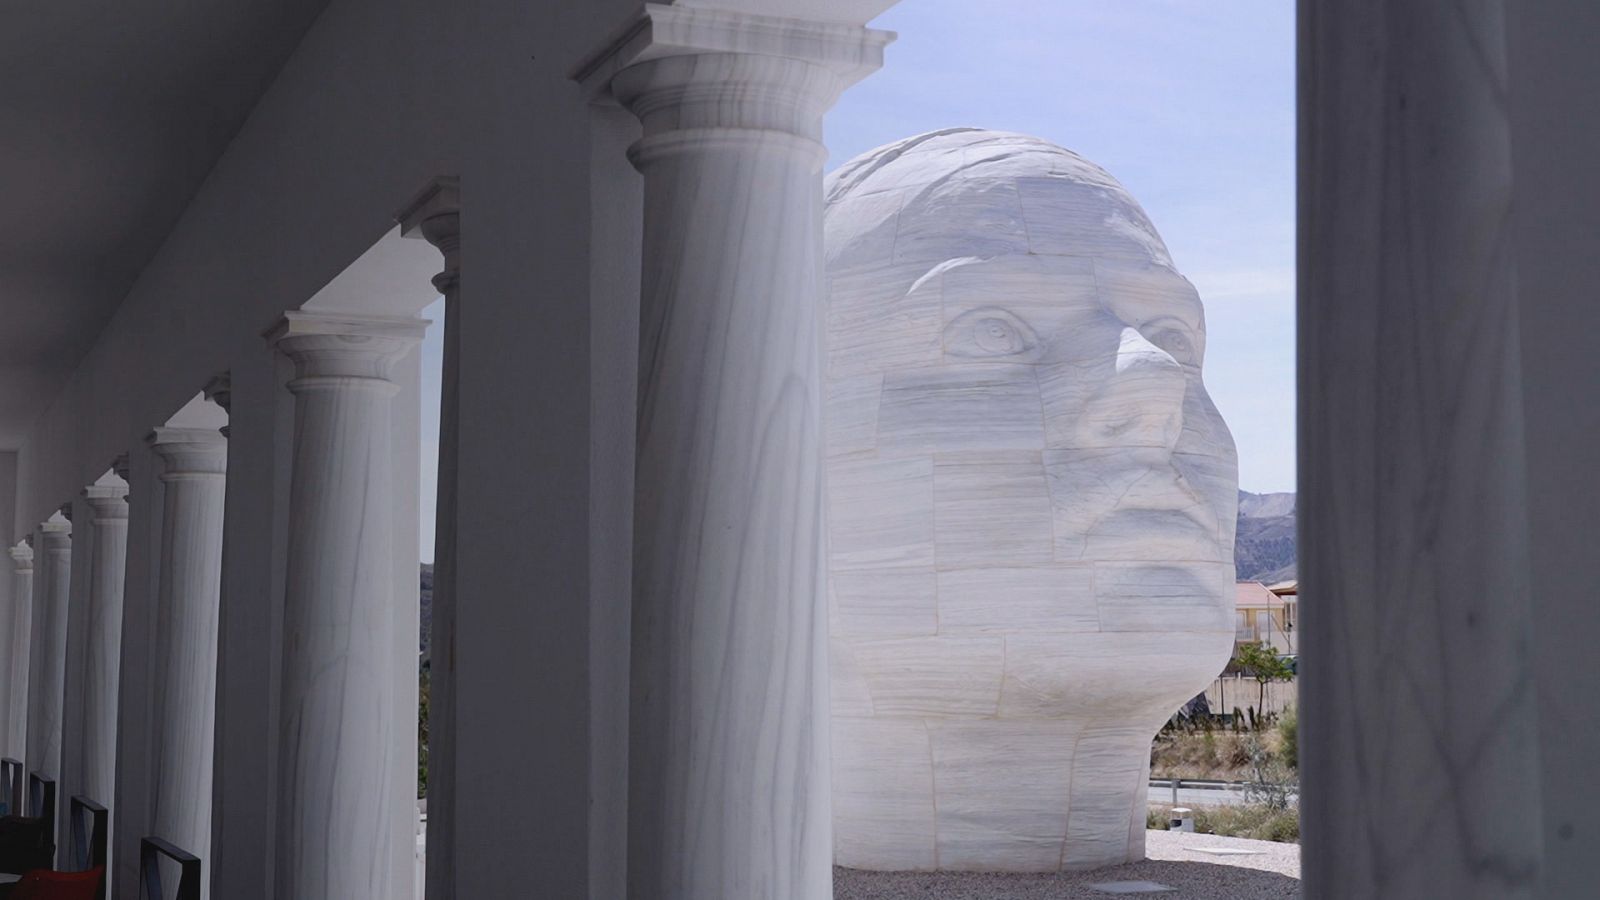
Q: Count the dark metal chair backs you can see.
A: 4